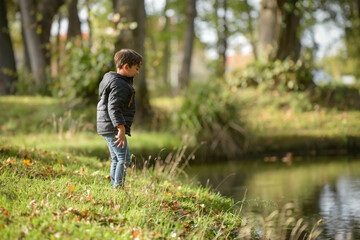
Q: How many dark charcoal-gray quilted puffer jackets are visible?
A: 1